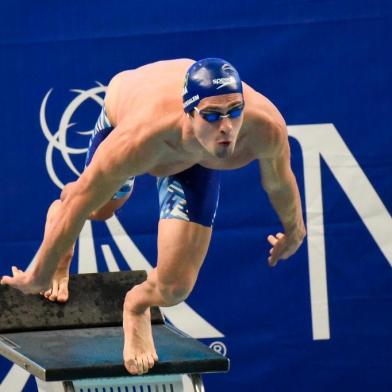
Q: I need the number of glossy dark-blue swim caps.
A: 1